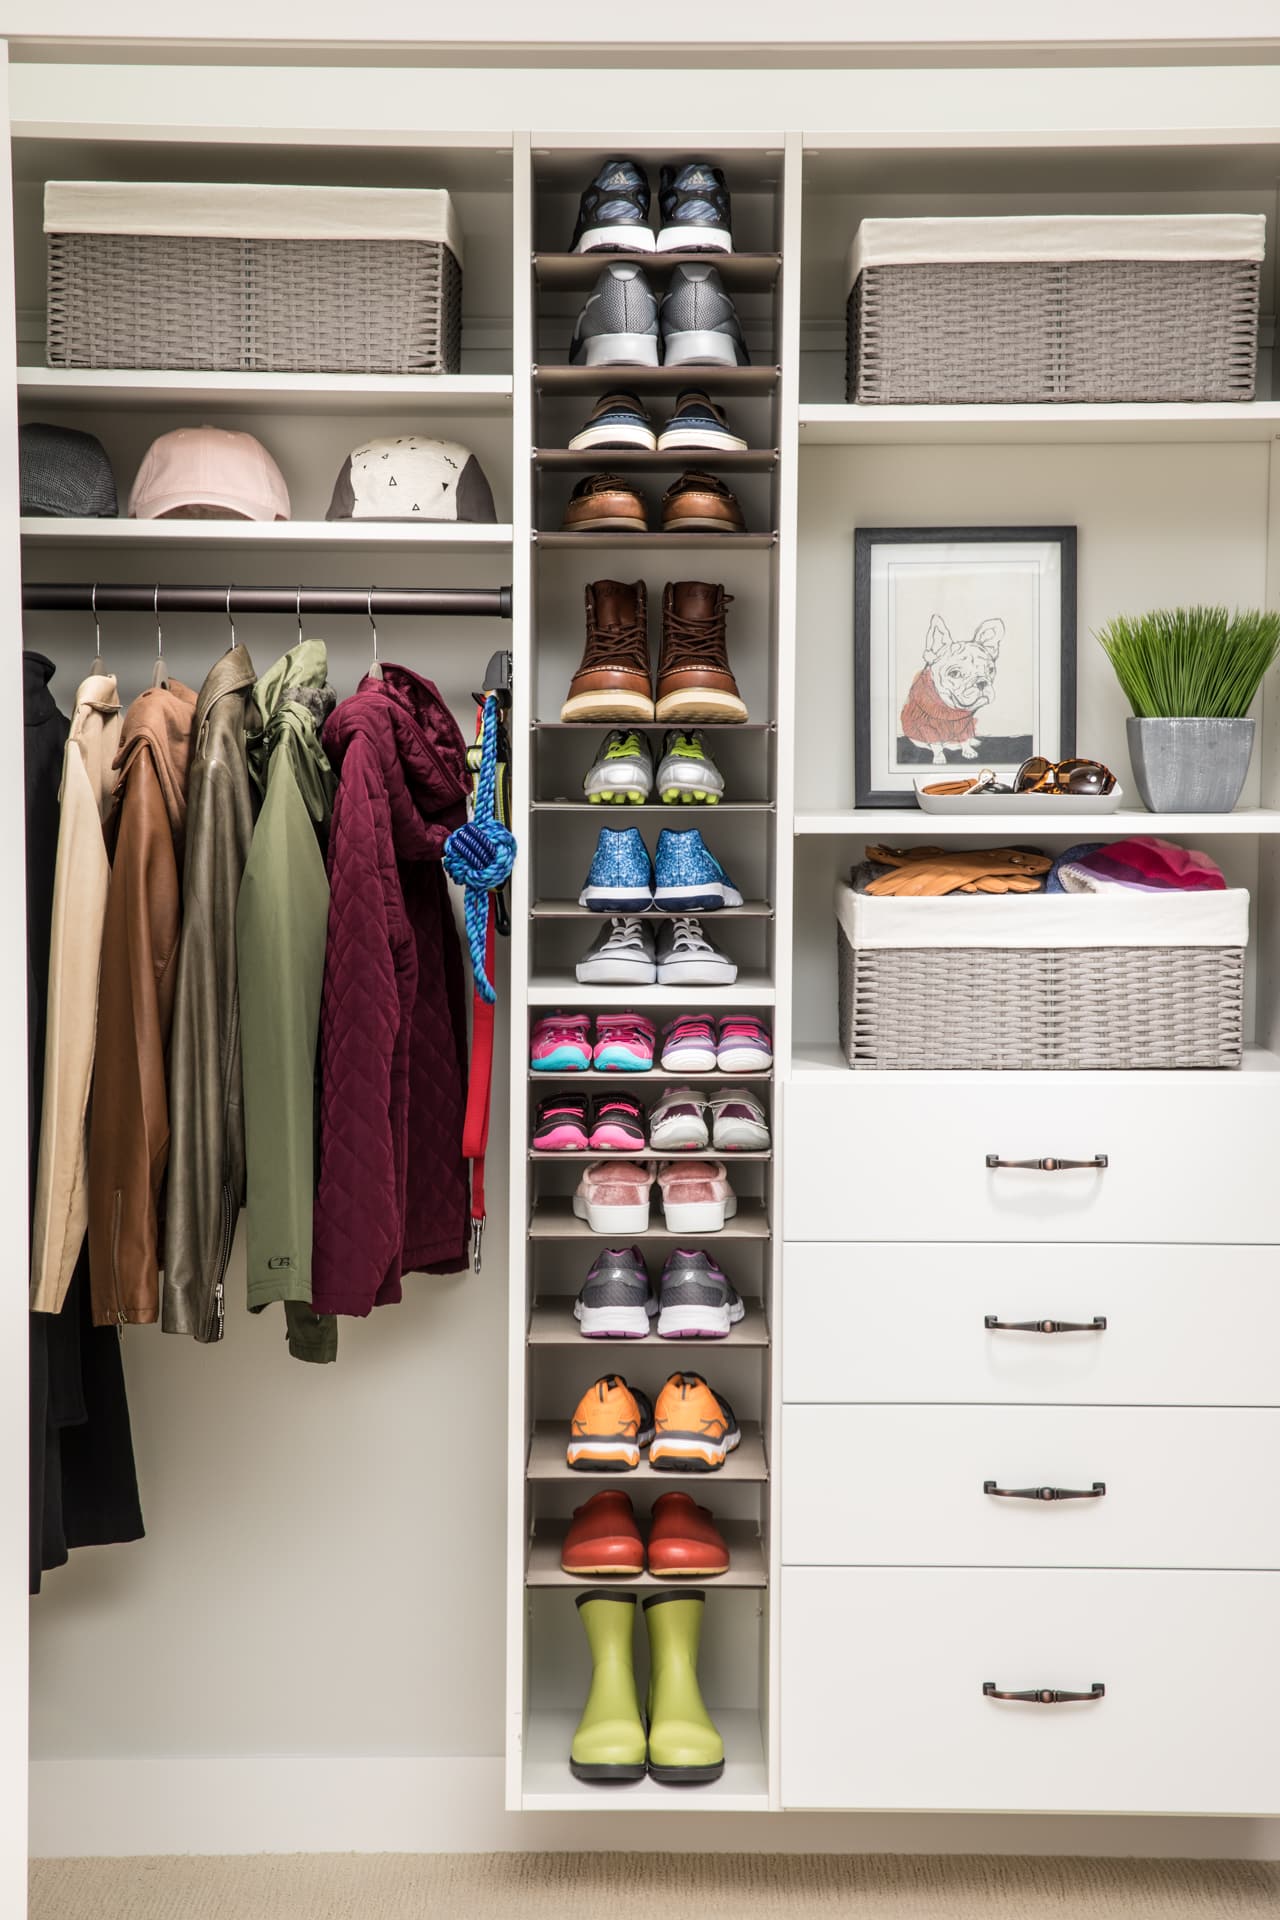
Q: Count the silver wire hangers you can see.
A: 5